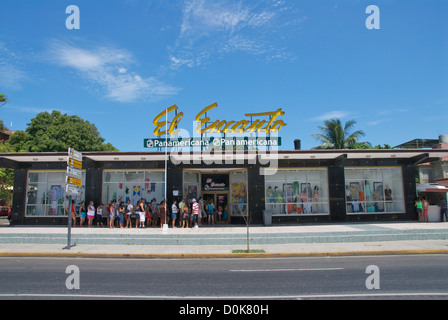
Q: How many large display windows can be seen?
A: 4